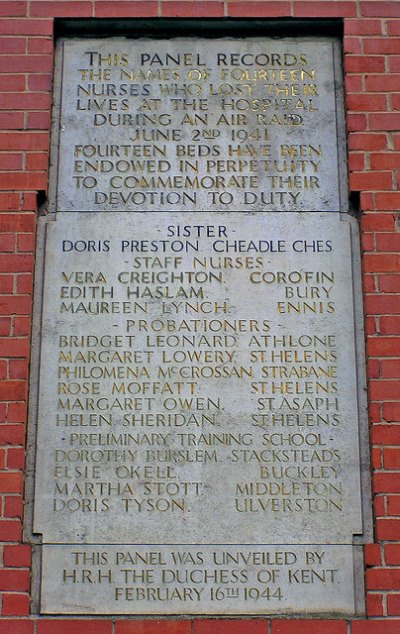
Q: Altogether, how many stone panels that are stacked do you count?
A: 3